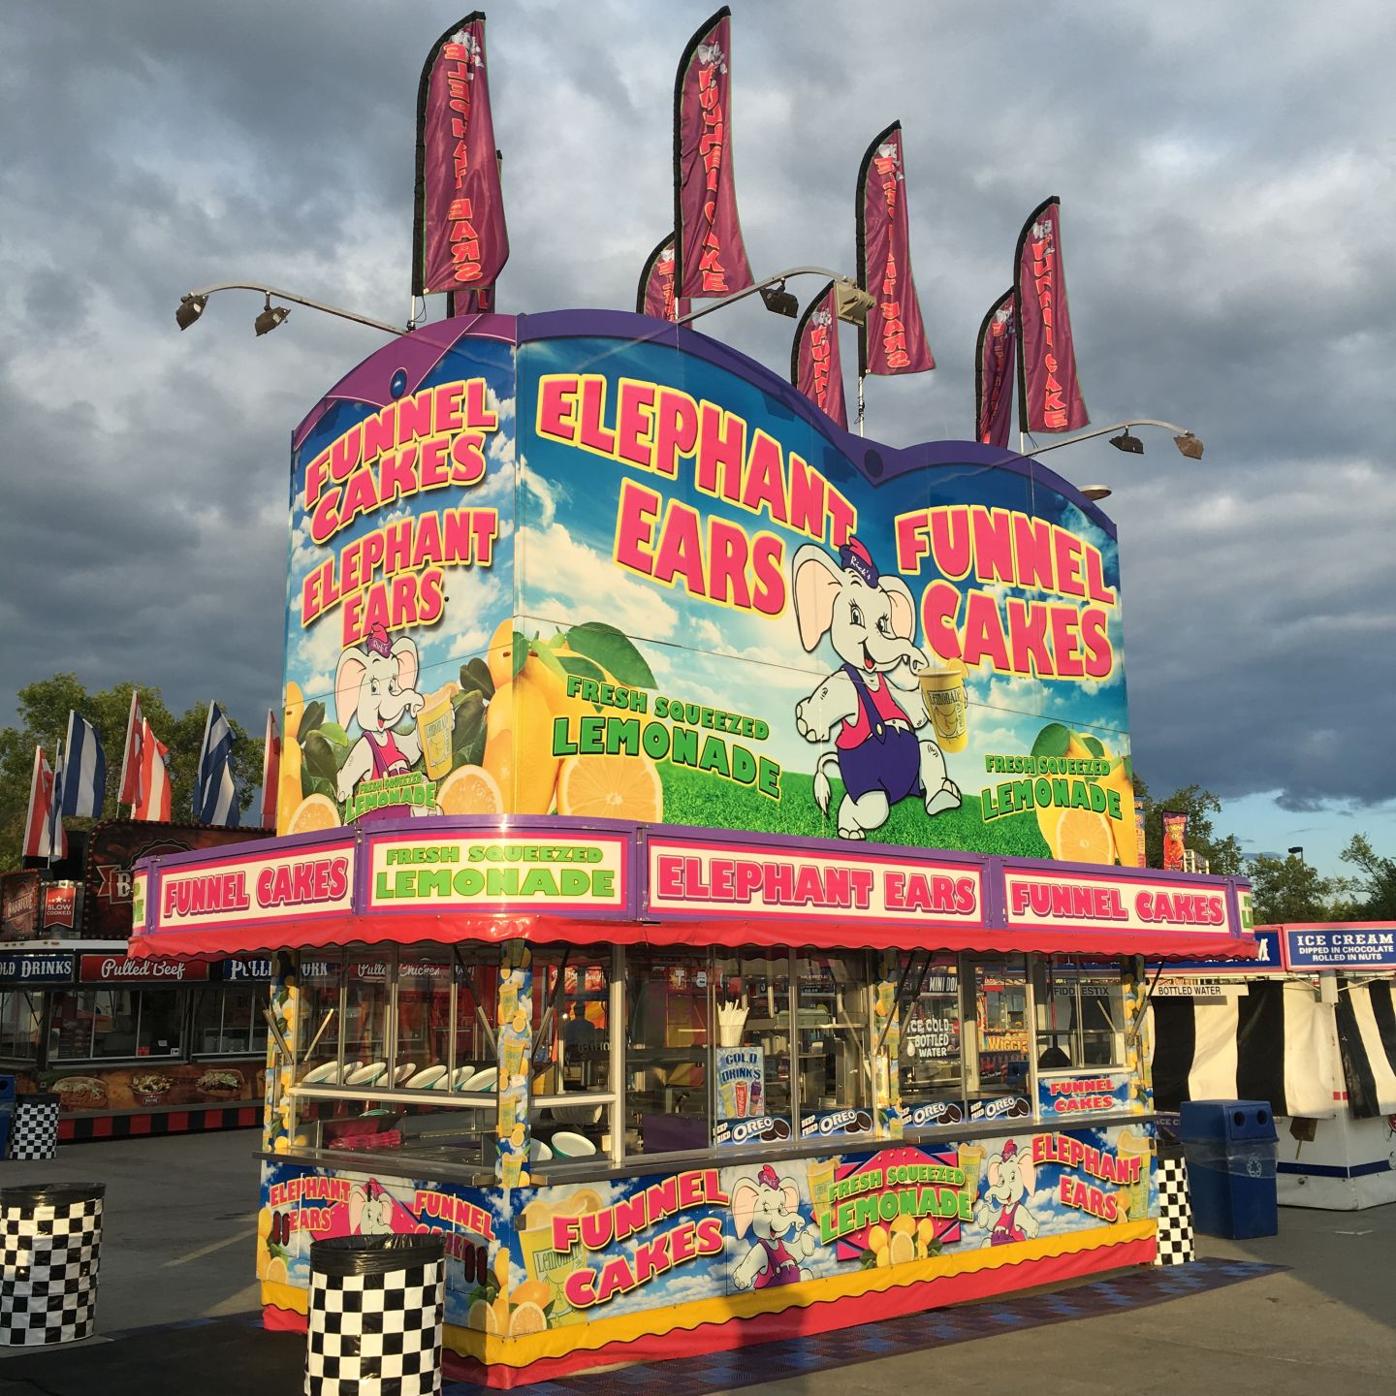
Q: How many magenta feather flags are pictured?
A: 8